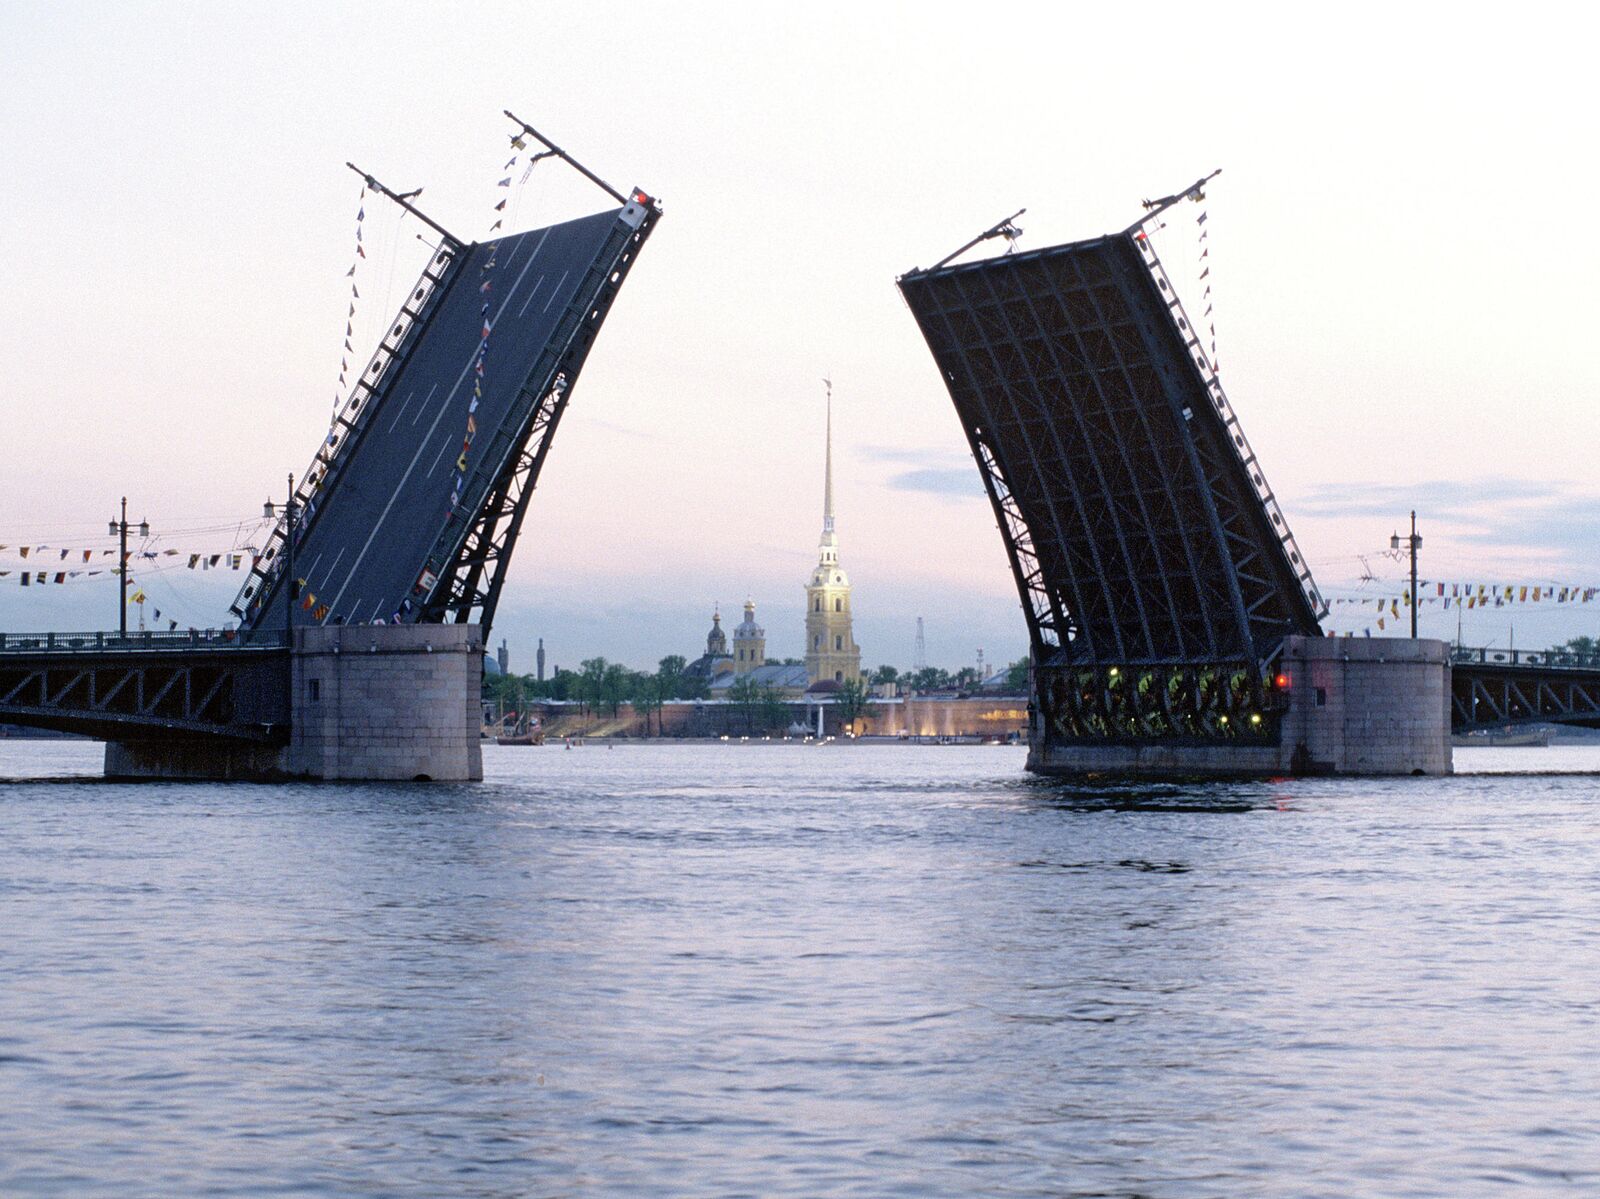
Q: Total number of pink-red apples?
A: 0